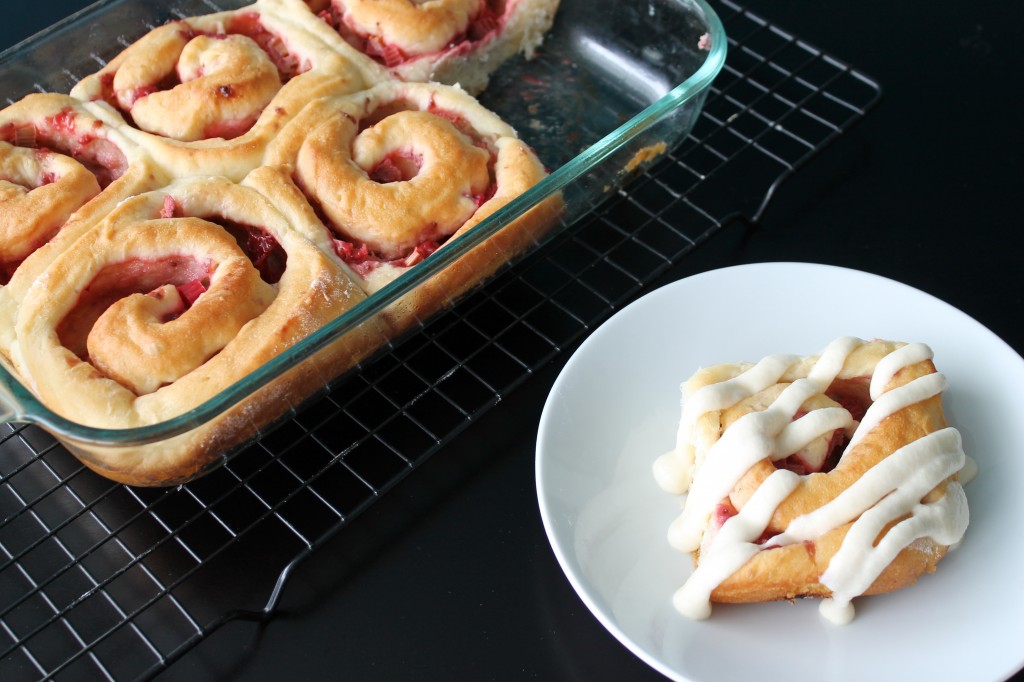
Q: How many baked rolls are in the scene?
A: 6